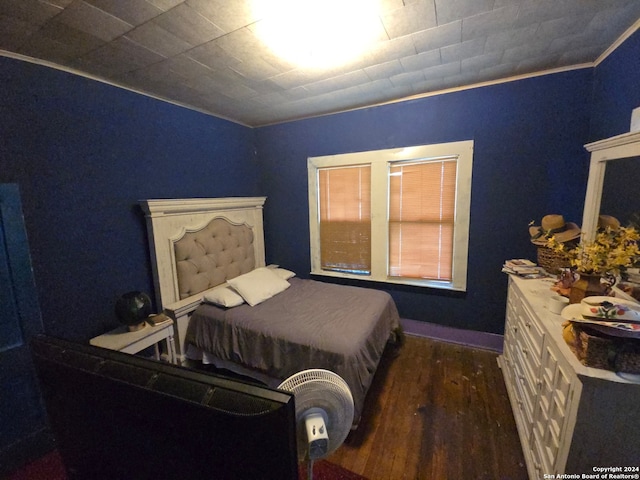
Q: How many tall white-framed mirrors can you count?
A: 1